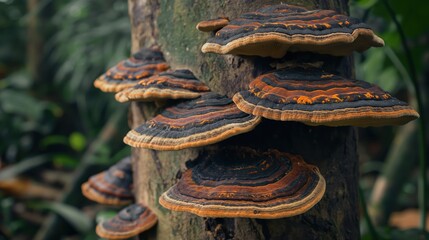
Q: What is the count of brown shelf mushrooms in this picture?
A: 9